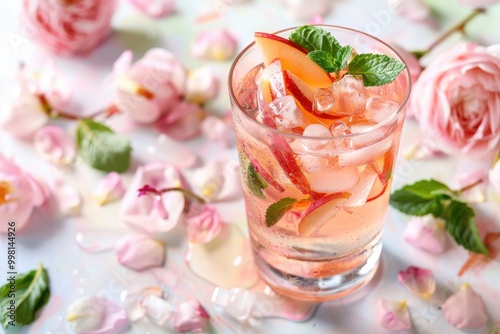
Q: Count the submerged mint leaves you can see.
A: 2